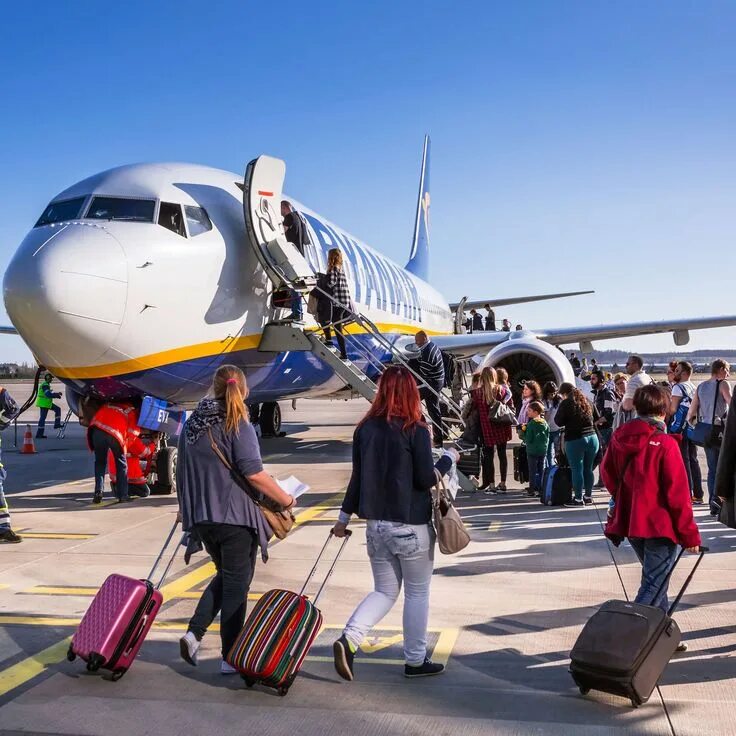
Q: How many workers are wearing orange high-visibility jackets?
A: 2